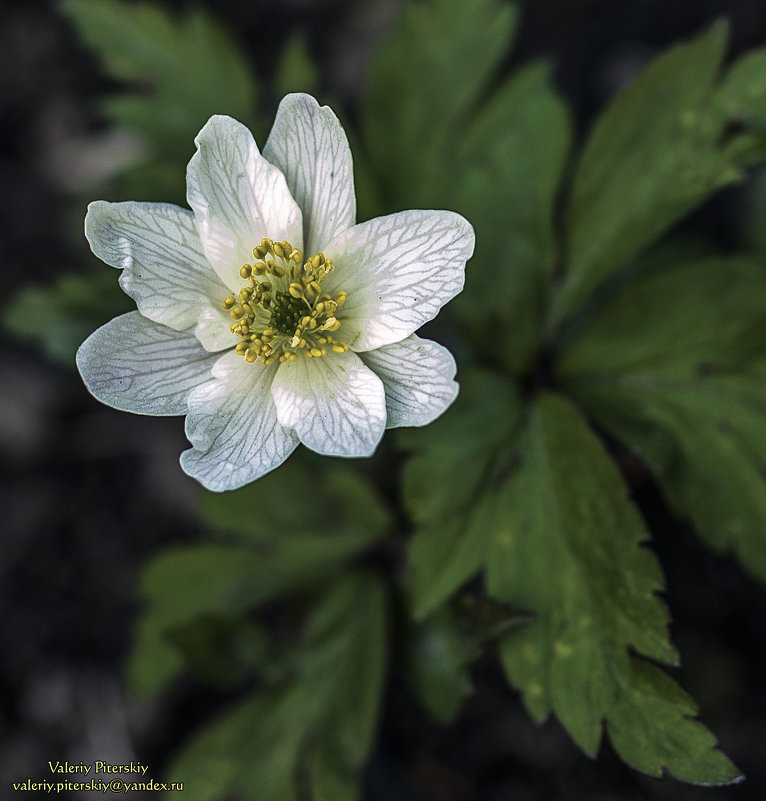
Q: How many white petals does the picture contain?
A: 8